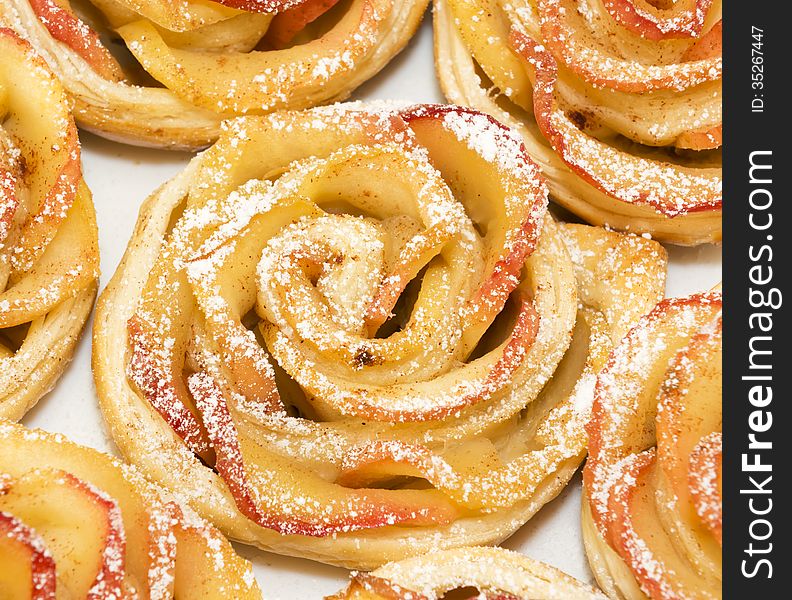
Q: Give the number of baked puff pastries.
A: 7